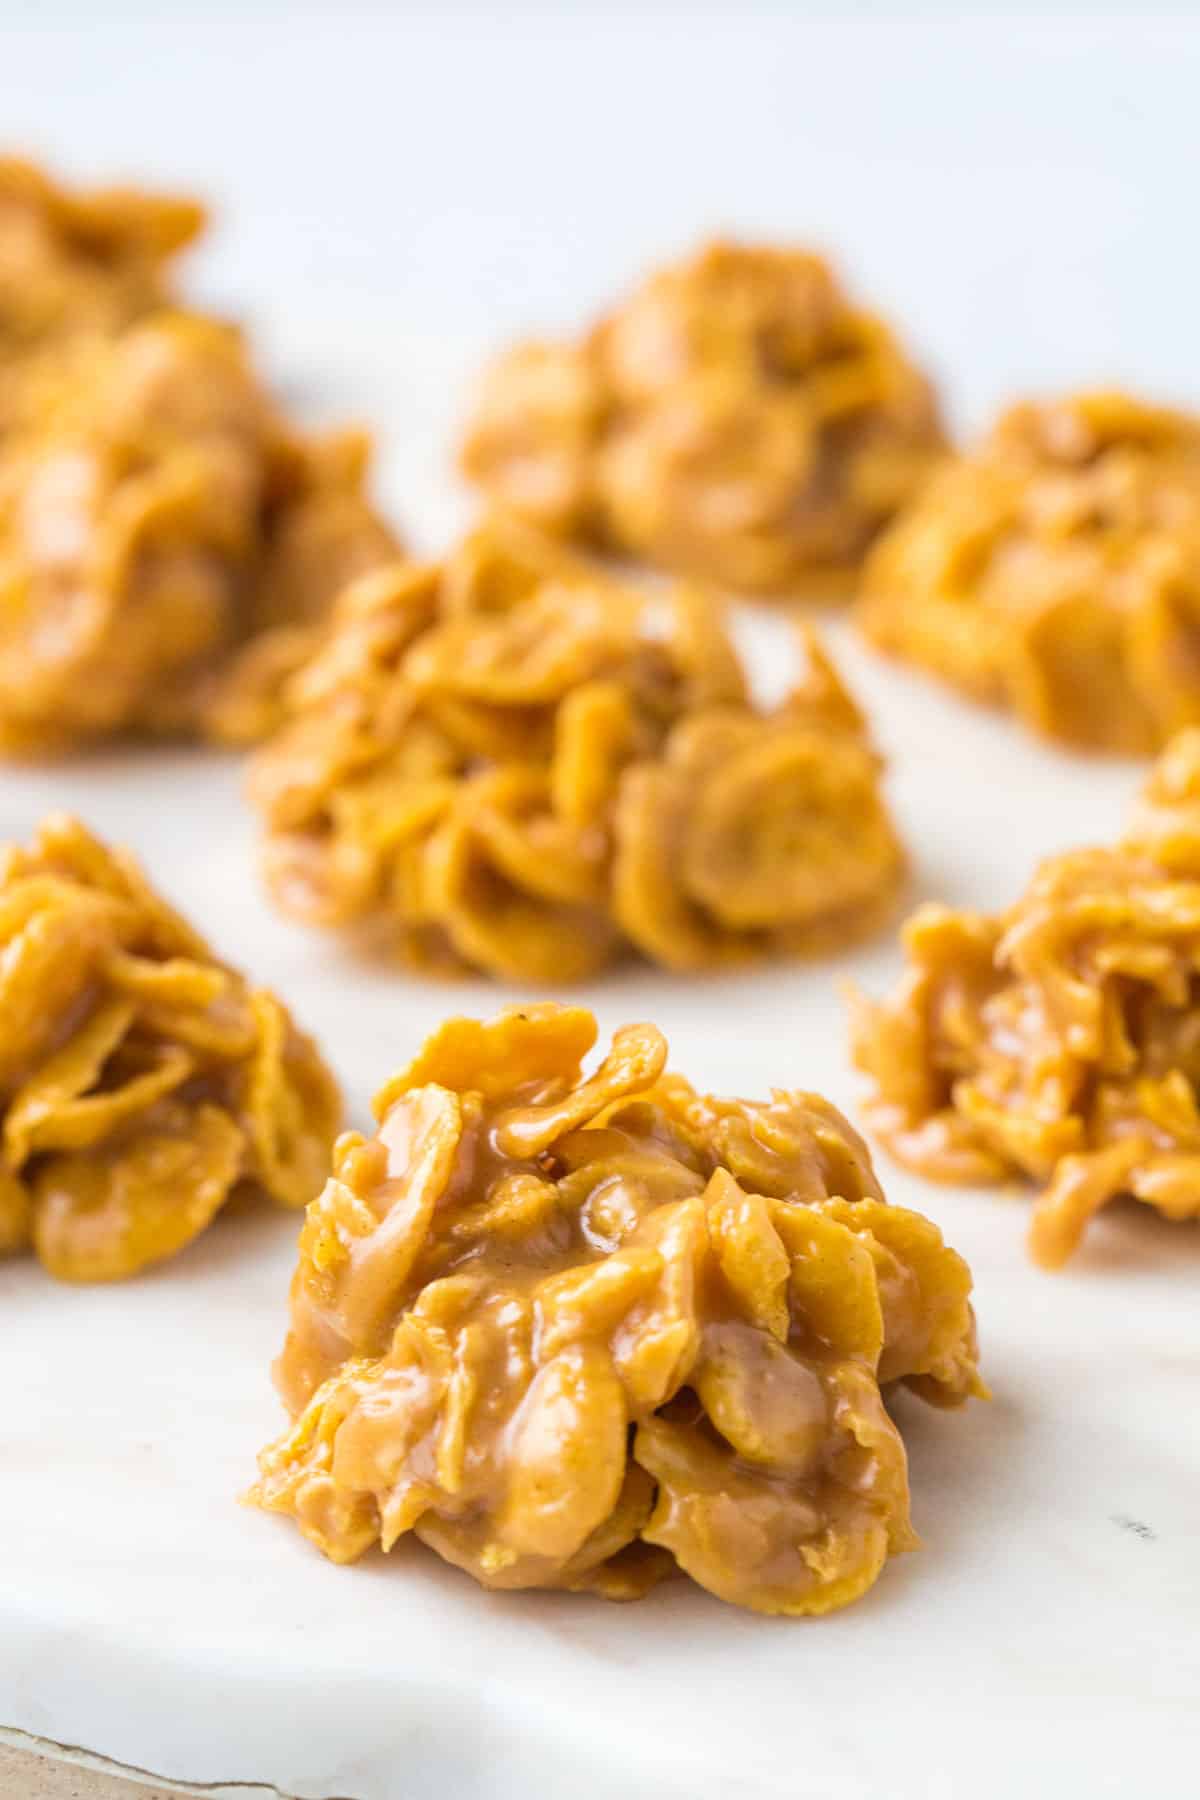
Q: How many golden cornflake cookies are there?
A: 8